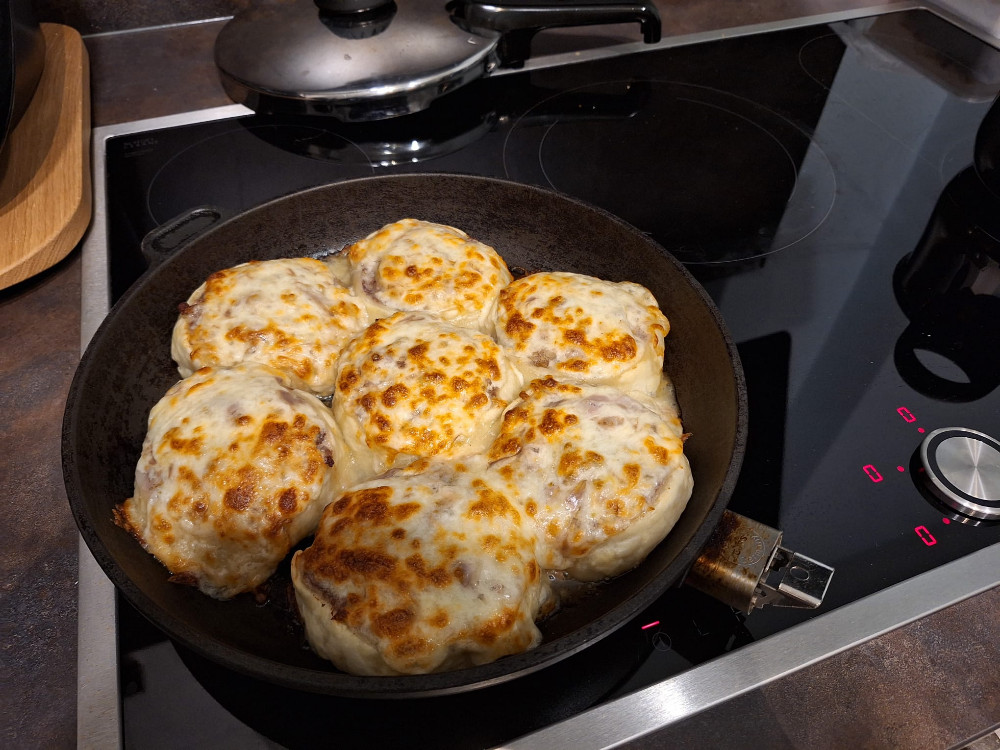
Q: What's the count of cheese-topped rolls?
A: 7